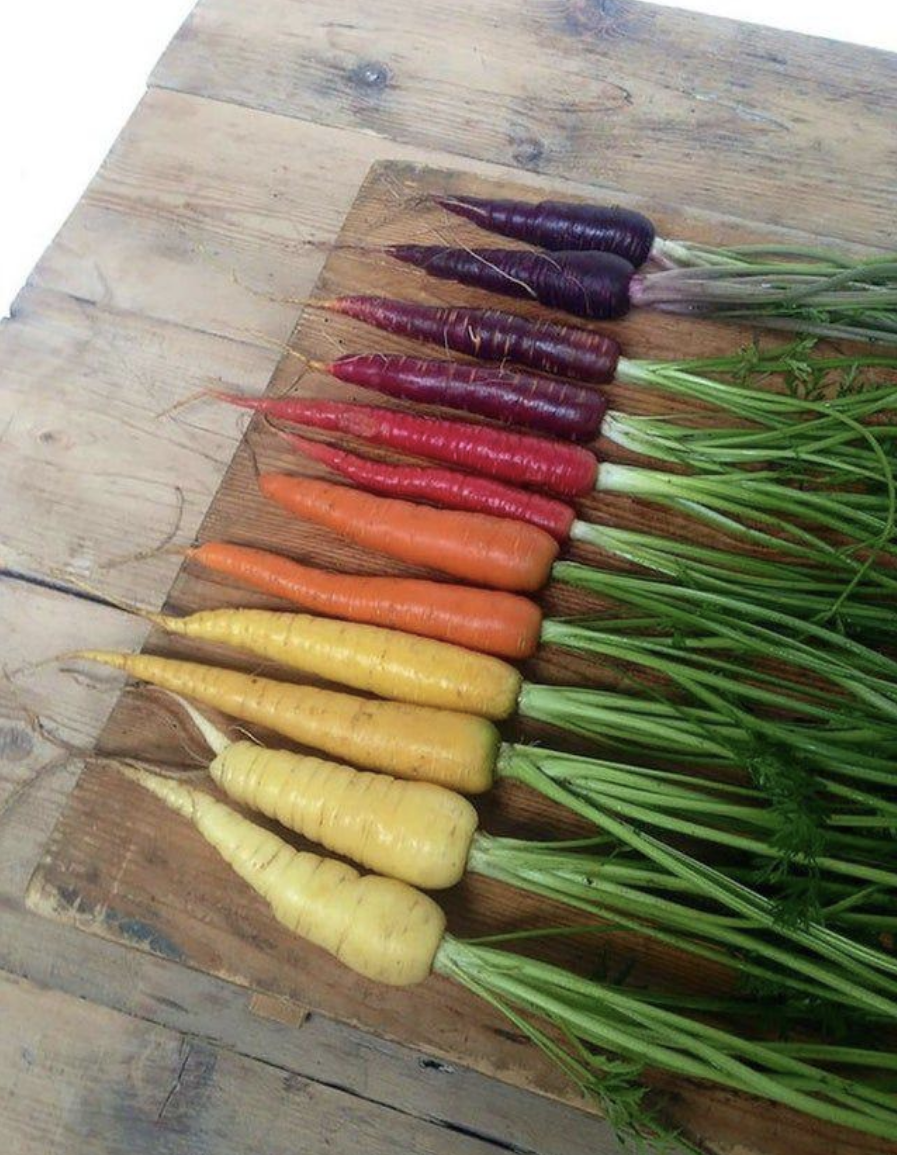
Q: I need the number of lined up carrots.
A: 12